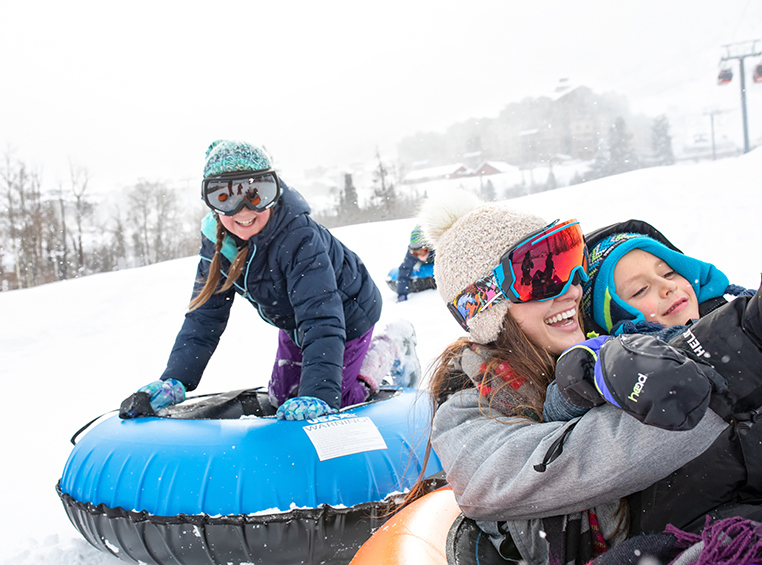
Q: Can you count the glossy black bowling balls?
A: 0